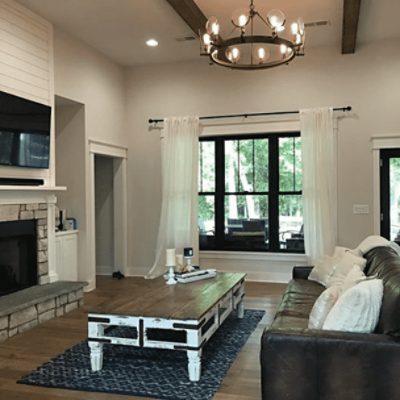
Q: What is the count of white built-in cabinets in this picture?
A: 1